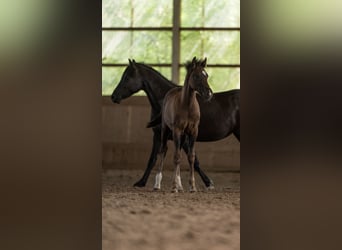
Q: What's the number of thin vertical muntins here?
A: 2